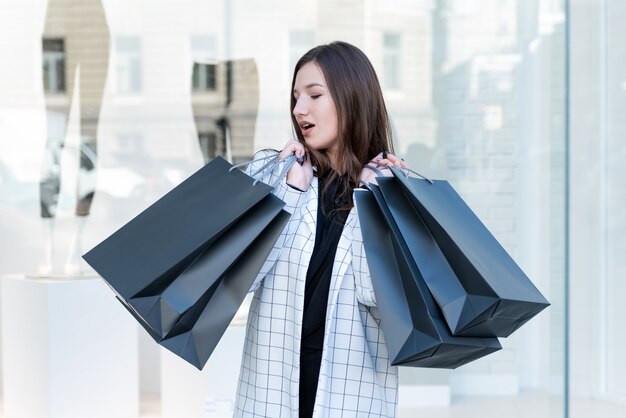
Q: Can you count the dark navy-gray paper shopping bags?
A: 4